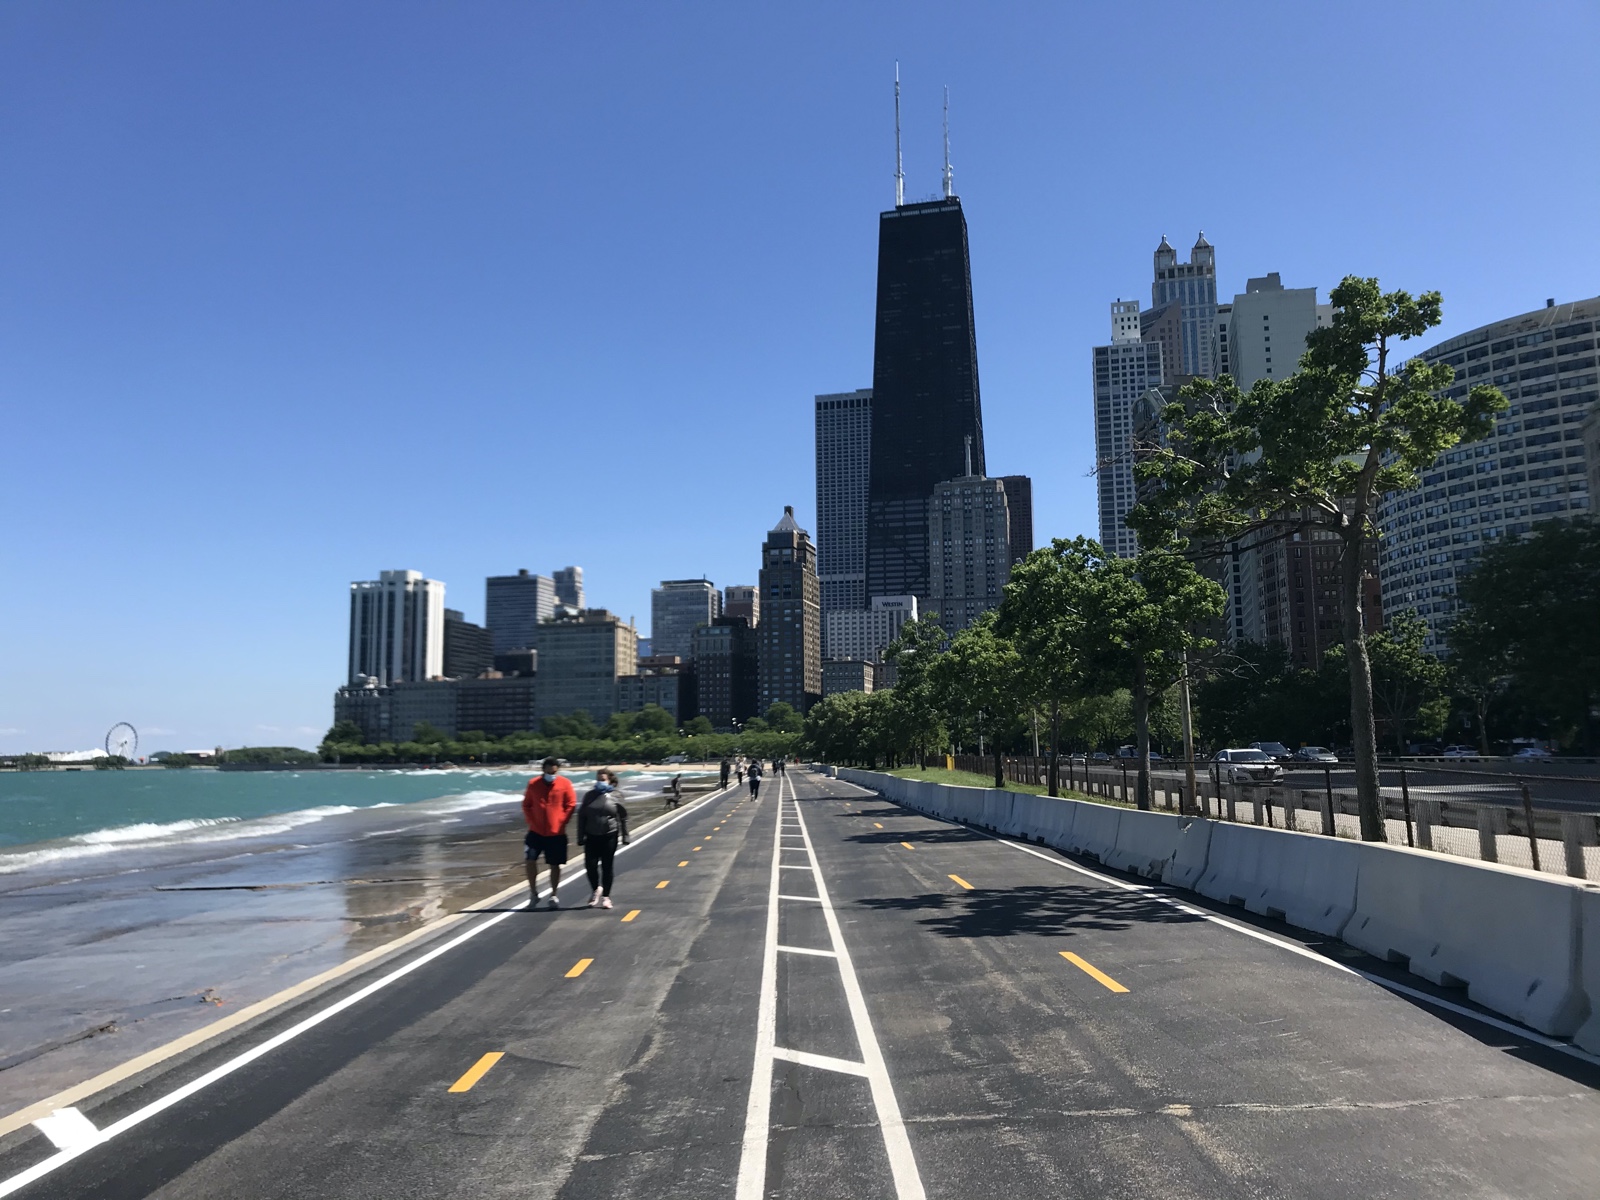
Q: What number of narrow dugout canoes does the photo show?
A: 0